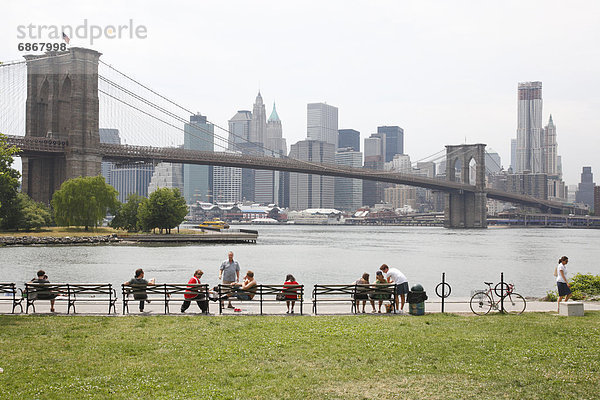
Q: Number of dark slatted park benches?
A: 5